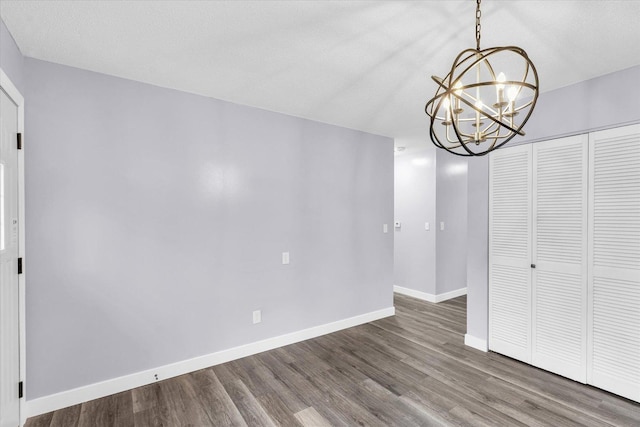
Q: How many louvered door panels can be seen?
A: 3